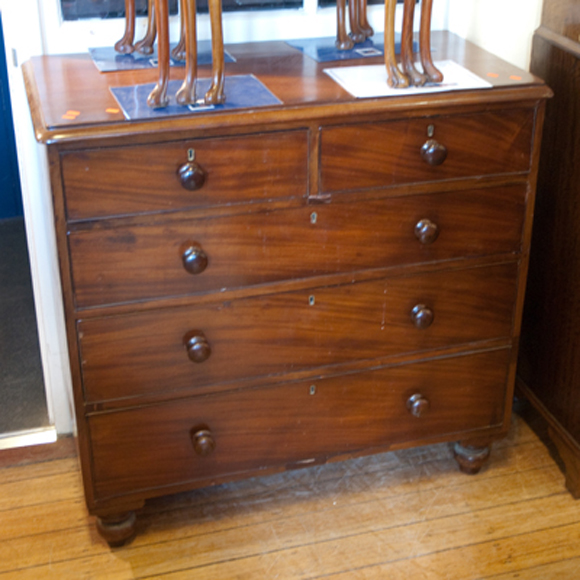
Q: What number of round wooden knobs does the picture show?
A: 8